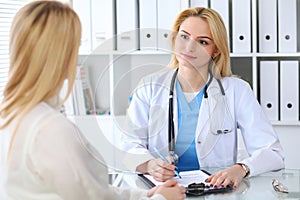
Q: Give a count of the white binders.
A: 12